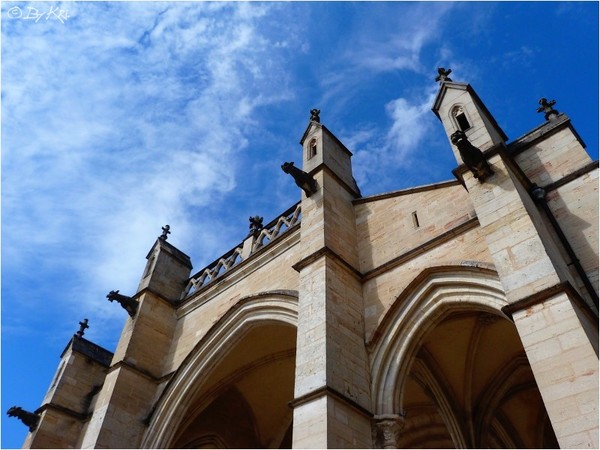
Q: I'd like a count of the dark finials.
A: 6